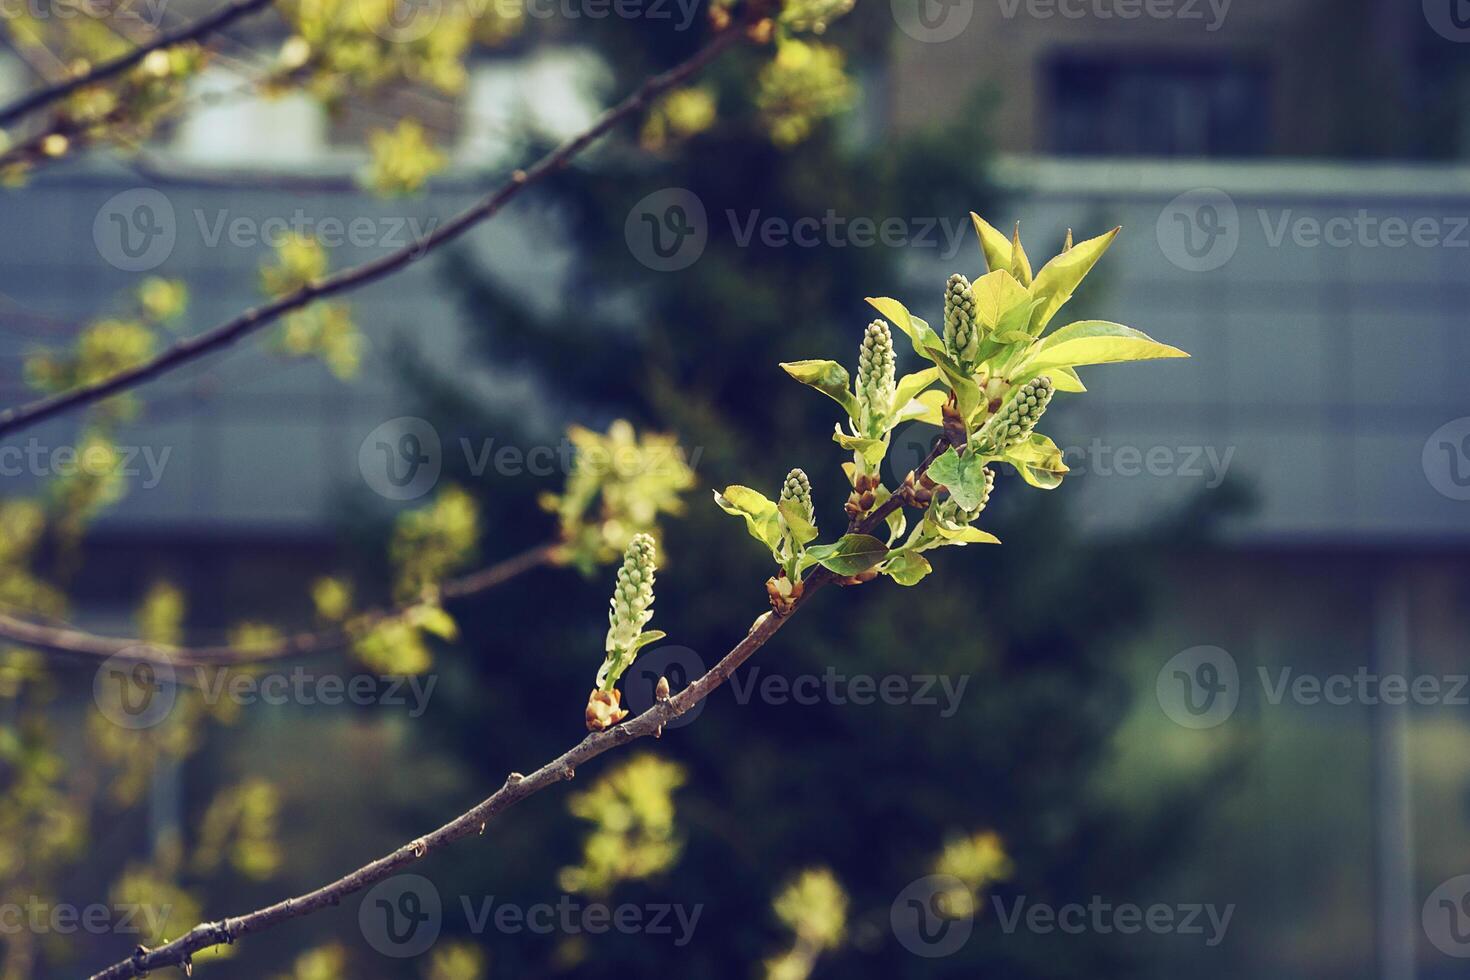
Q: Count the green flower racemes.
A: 6